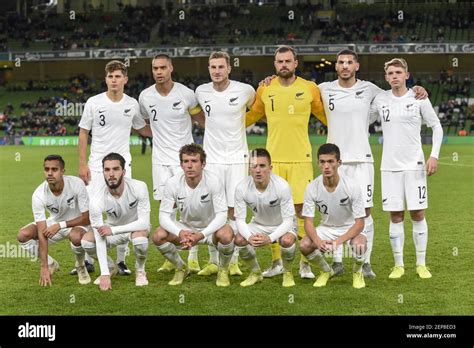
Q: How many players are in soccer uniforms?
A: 11